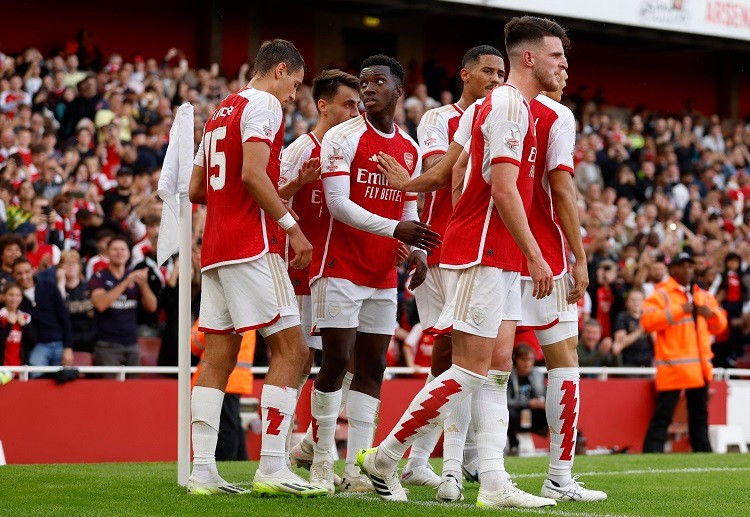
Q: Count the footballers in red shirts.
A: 6